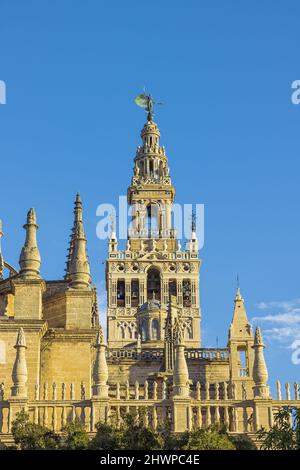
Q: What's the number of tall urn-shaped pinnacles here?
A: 6